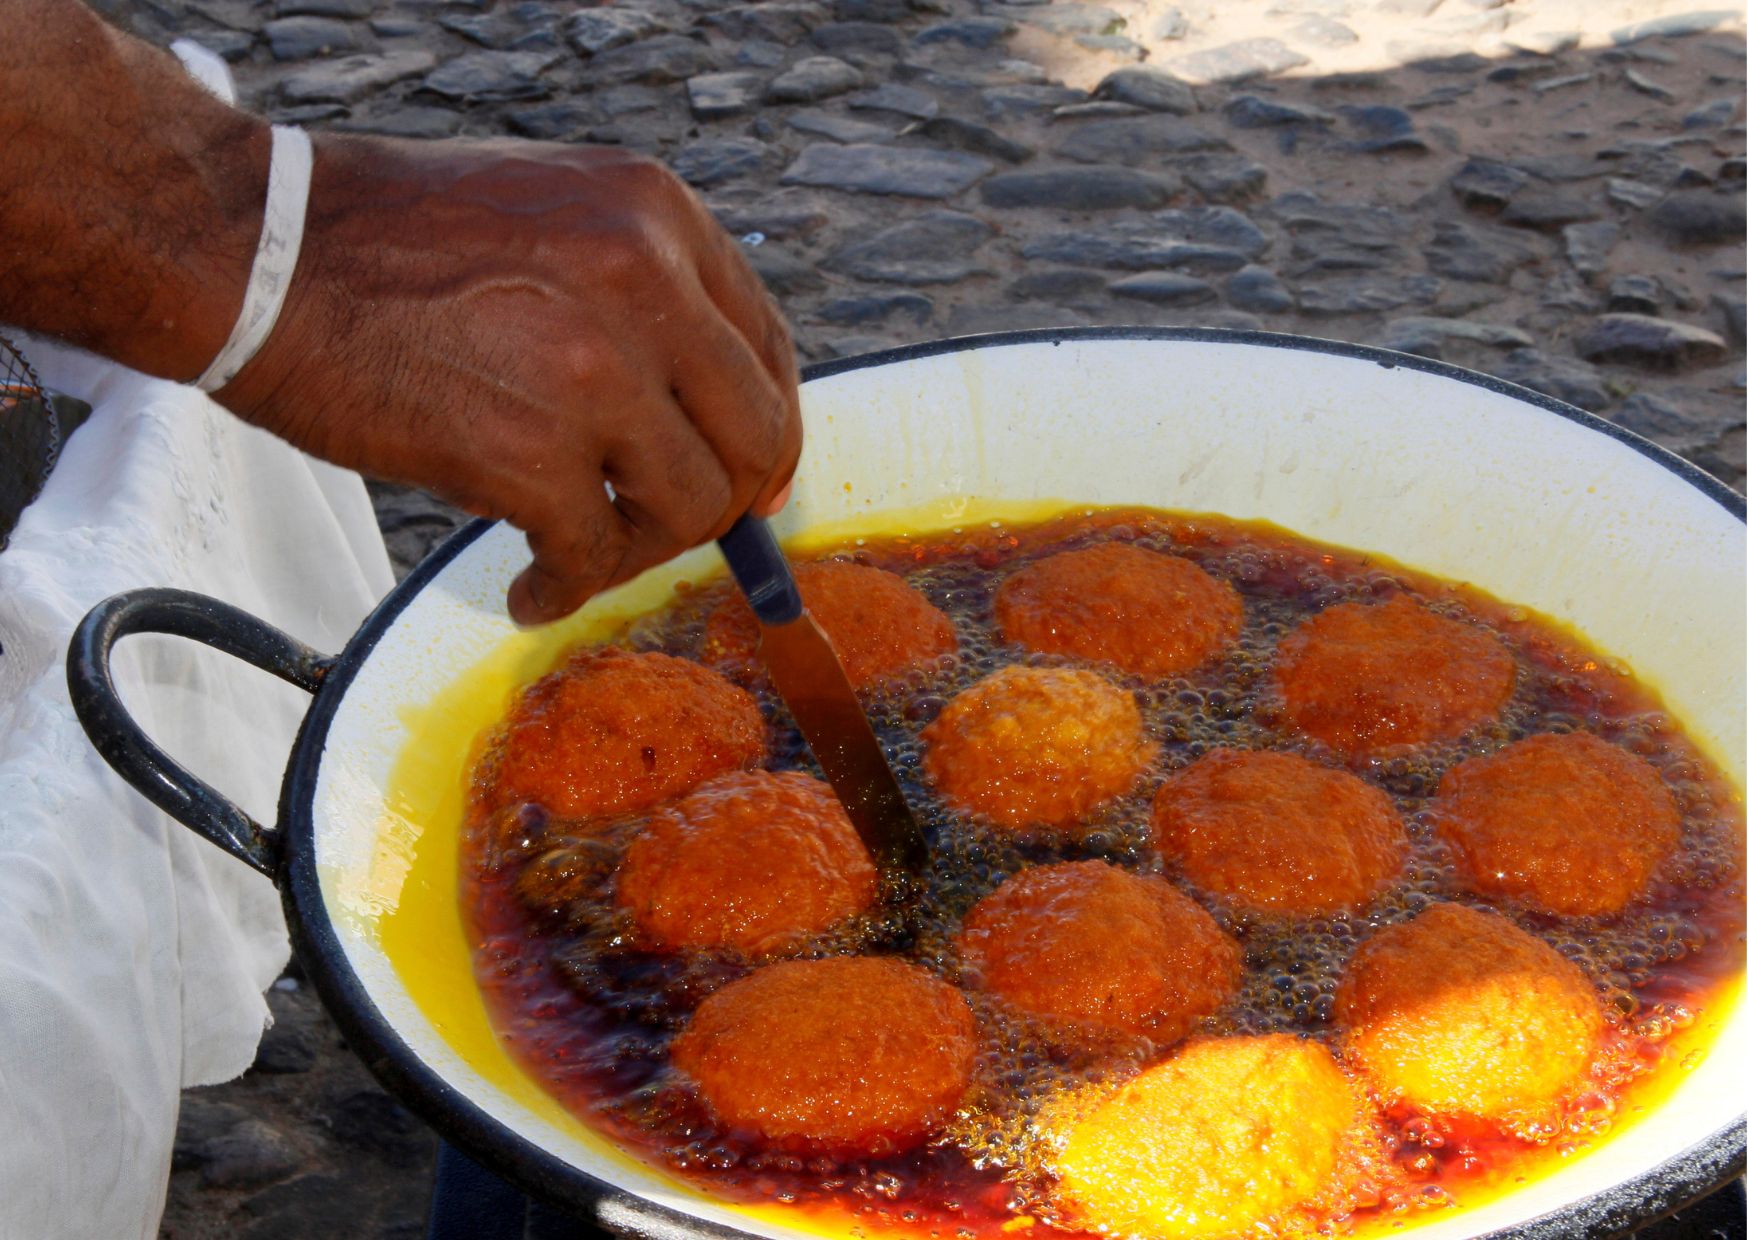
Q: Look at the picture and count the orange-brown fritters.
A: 12